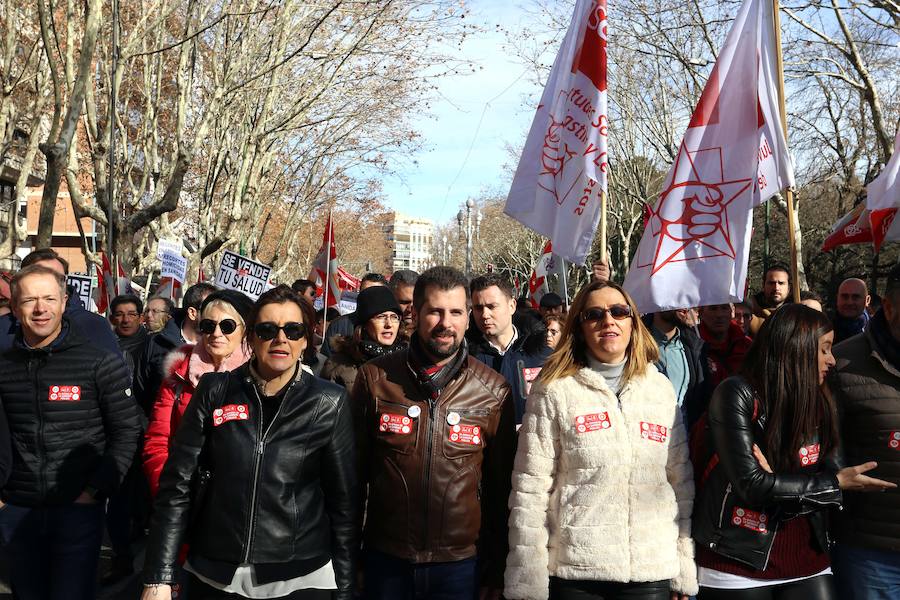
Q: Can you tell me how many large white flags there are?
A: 2